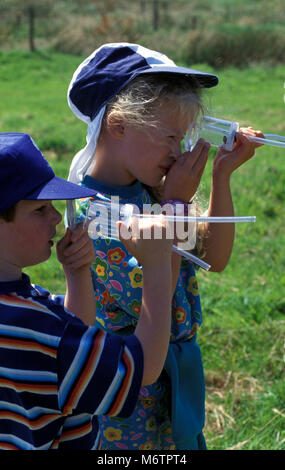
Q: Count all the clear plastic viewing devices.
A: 2